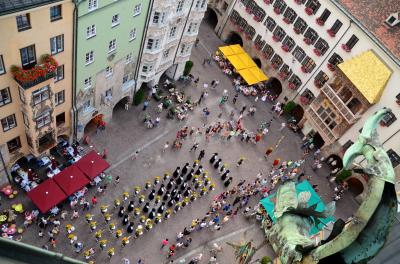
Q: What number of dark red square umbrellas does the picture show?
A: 3